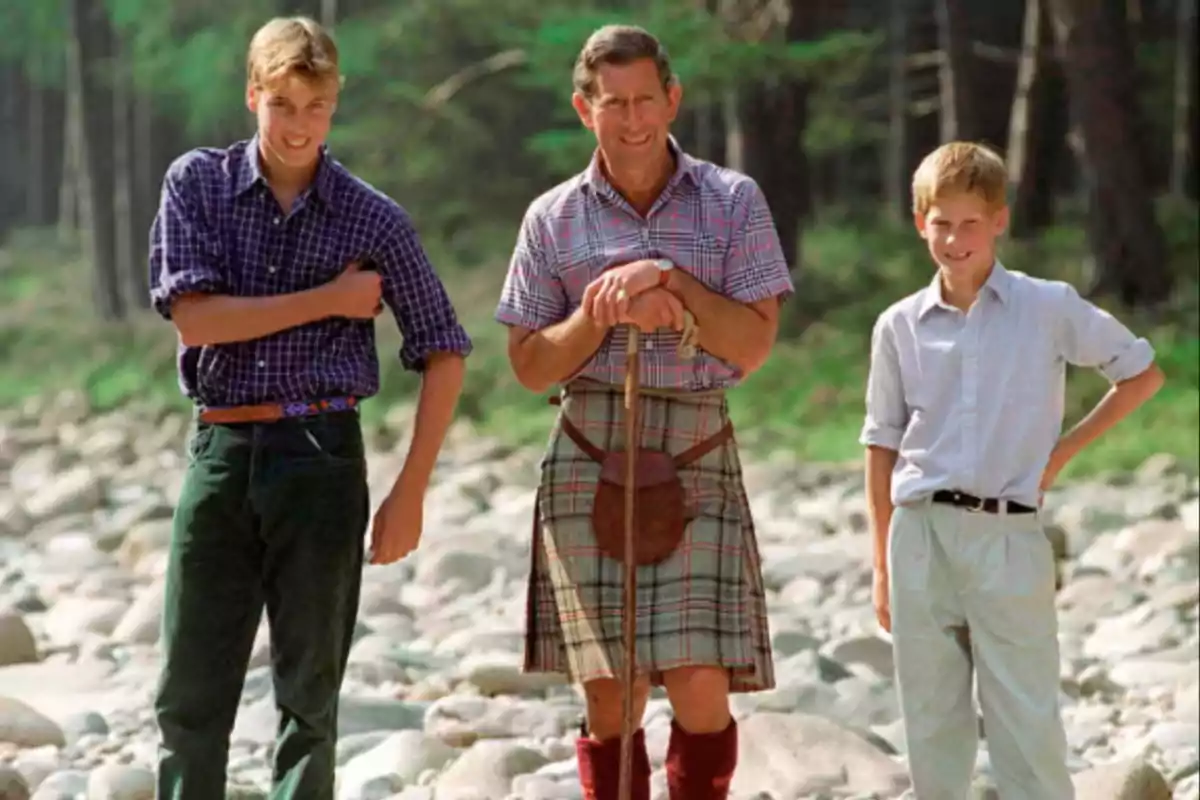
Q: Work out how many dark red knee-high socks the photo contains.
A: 2